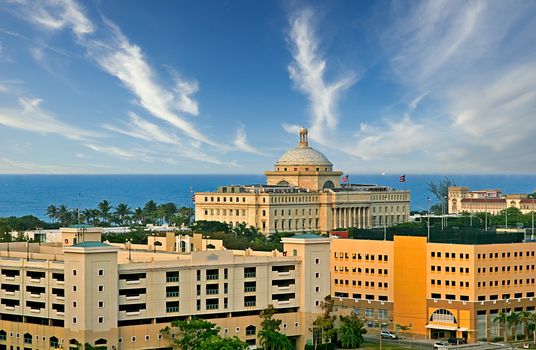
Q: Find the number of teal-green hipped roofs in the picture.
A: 3